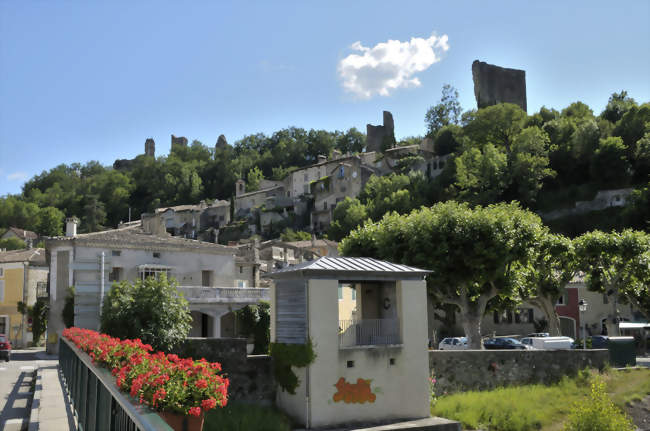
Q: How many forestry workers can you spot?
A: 0